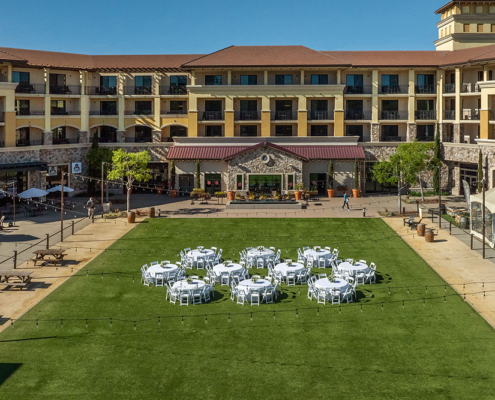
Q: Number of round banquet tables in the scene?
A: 10